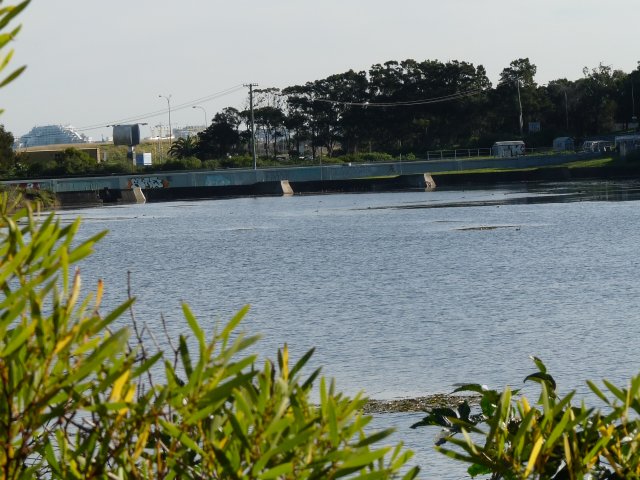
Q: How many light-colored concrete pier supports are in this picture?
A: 3